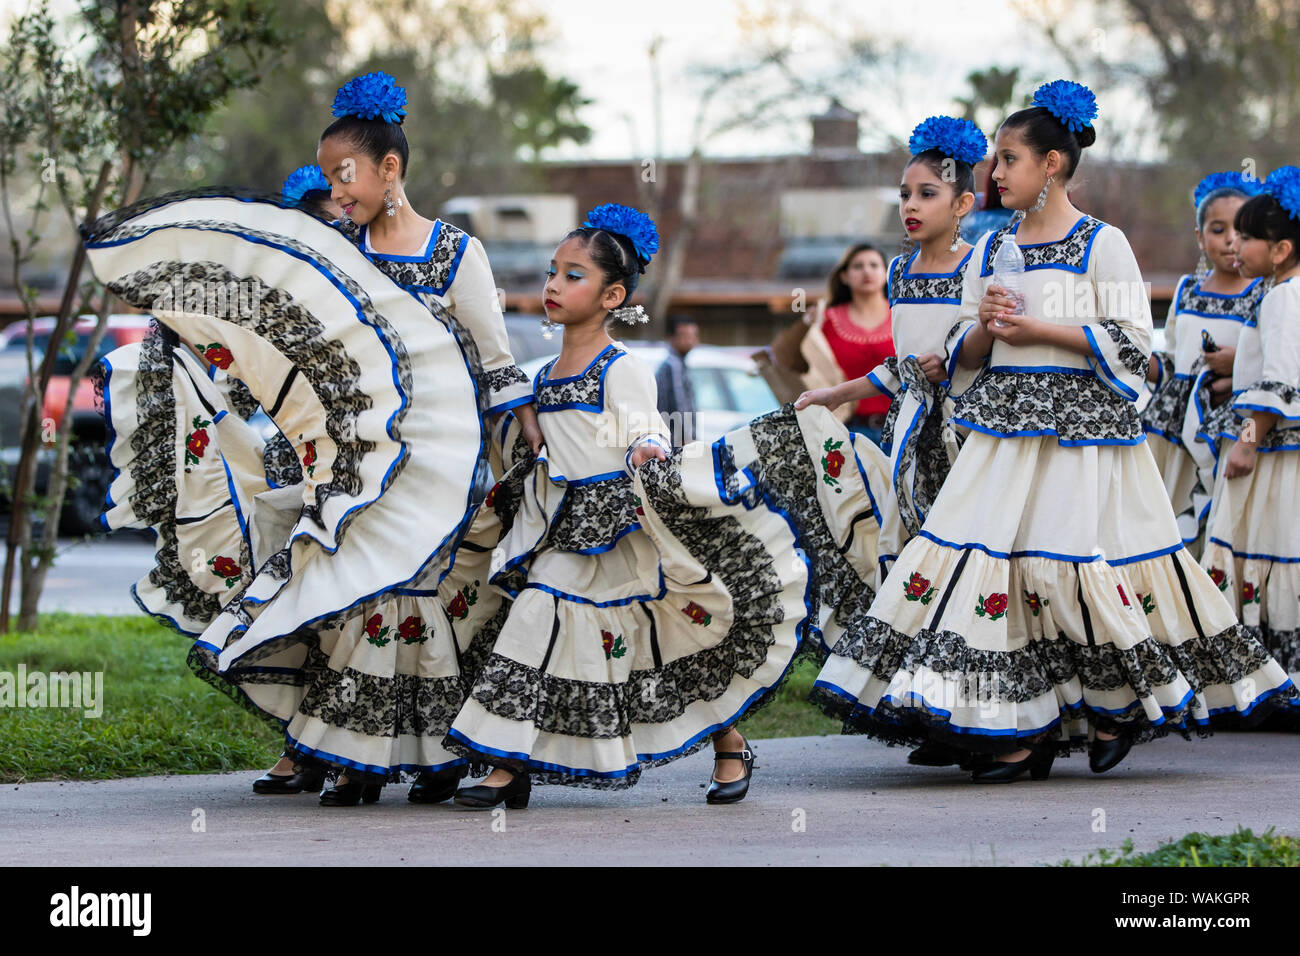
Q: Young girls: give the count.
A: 7